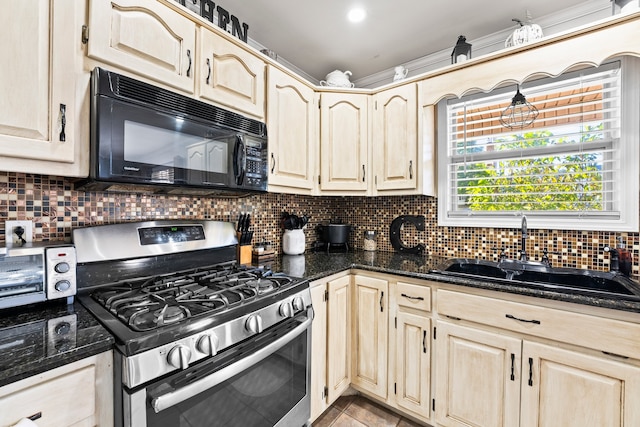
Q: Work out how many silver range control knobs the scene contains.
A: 5